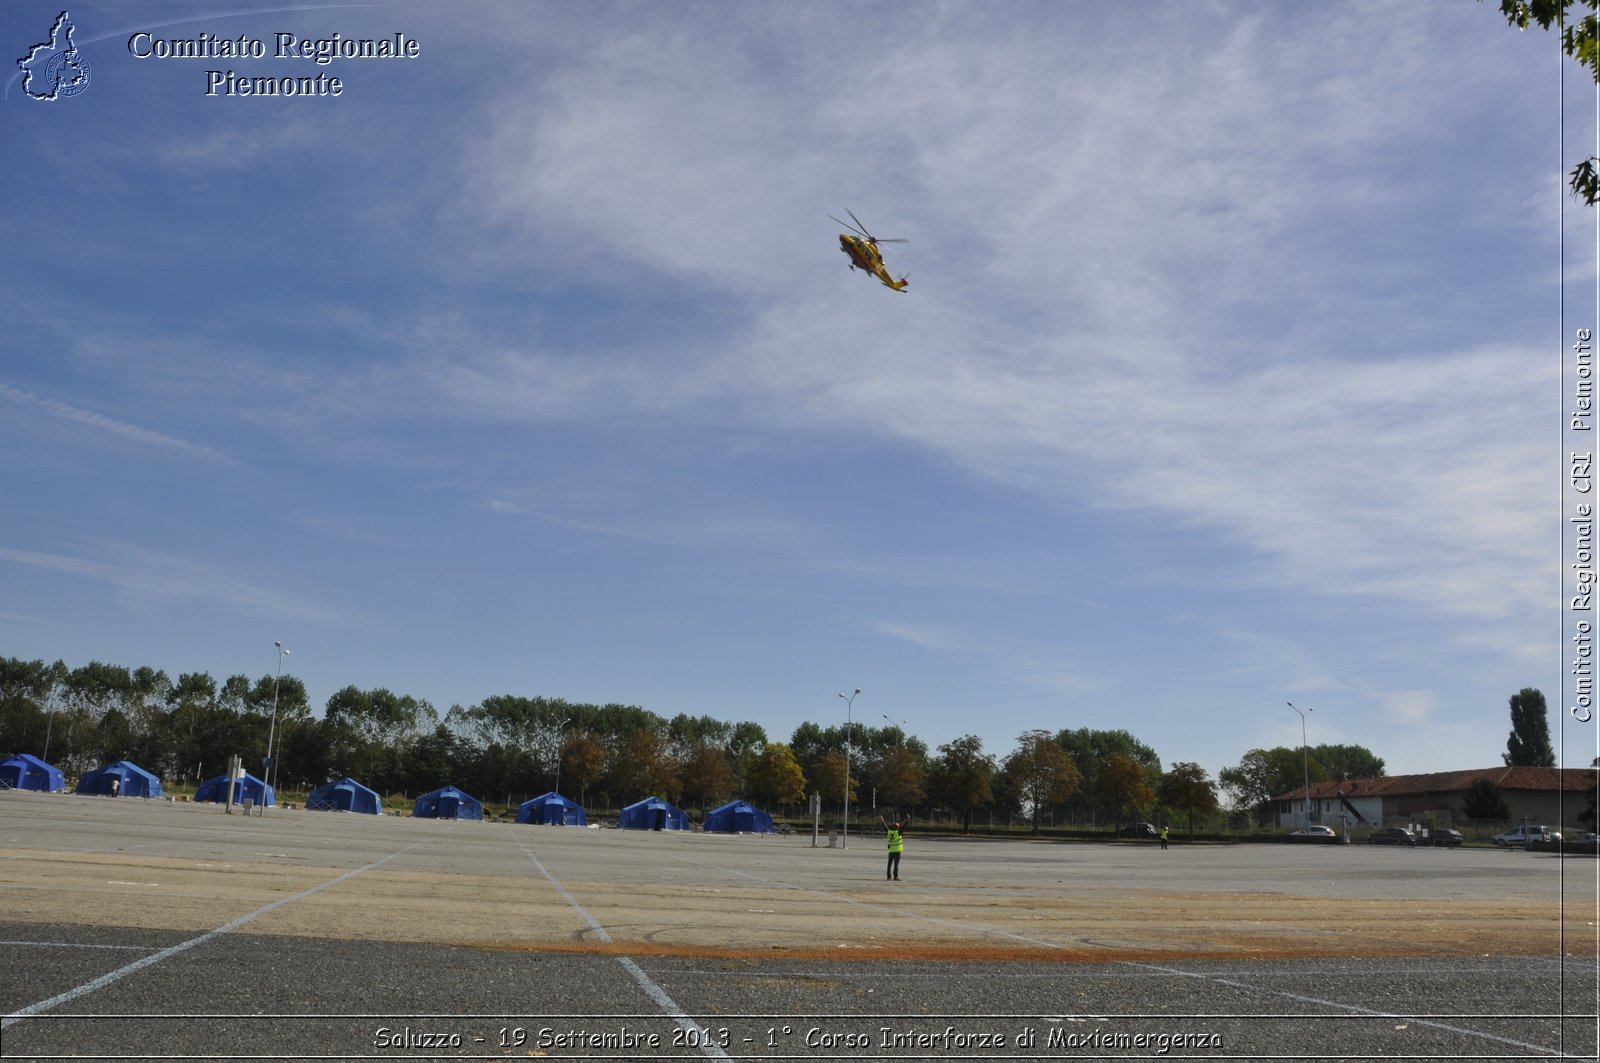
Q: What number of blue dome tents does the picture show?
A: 8